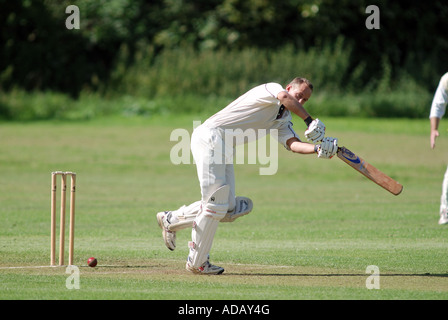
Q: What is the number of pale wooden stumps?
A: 3